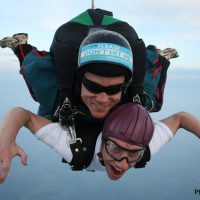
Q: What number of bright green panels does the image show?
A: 2